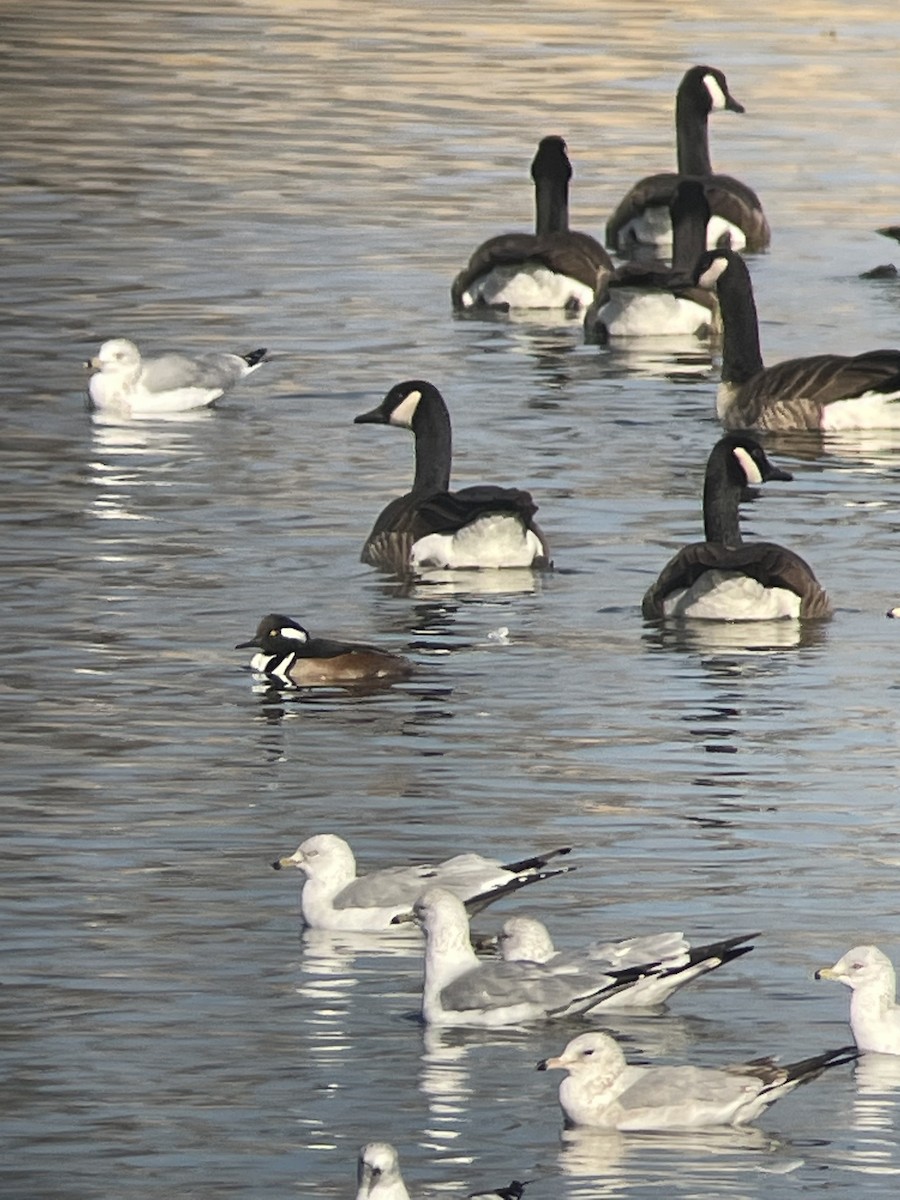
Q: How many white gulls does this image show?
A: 7